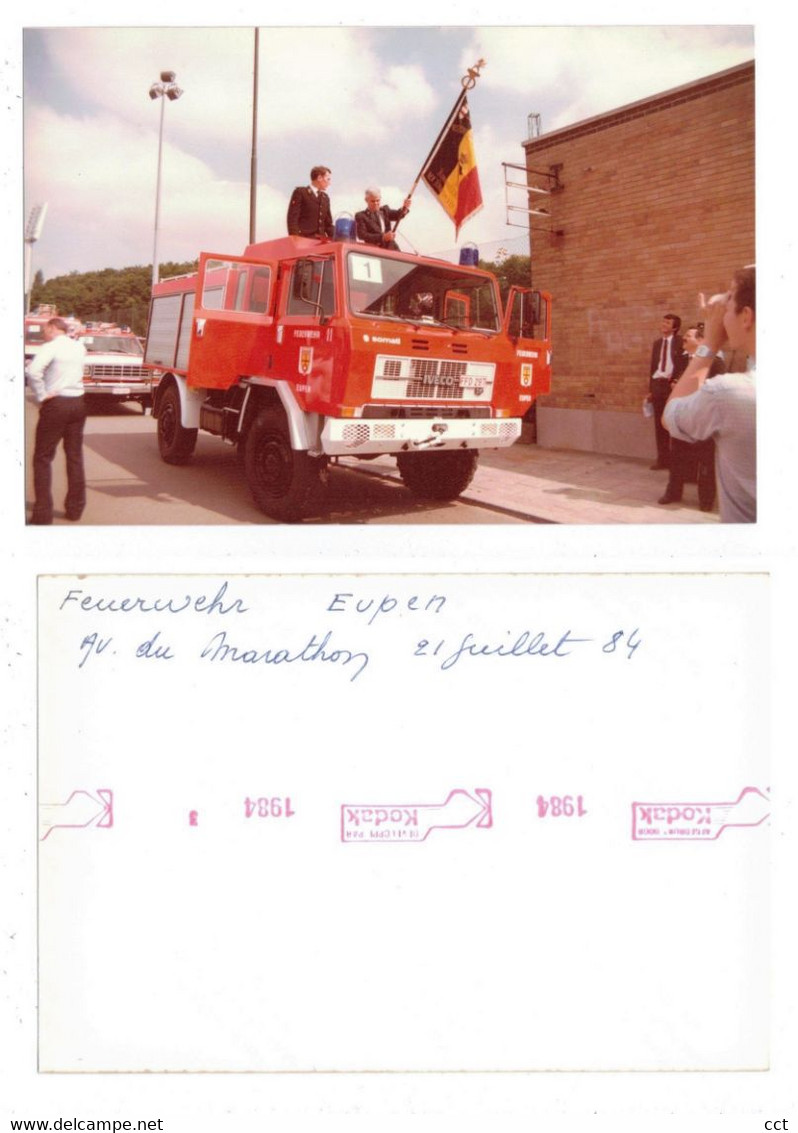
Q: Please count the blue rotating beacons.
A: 2